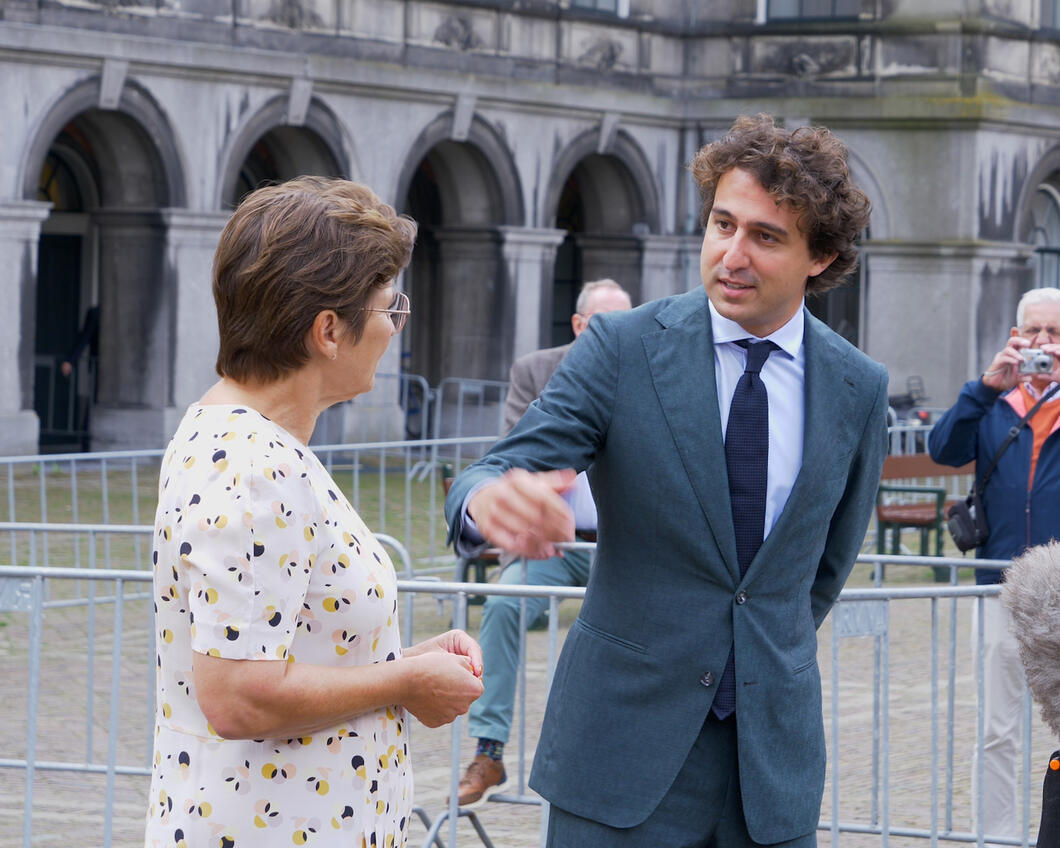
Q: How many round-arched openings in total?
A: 6